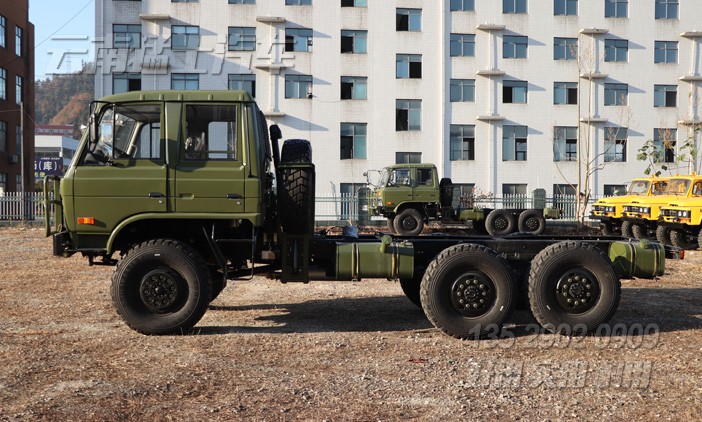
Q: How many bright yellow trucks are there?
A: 3